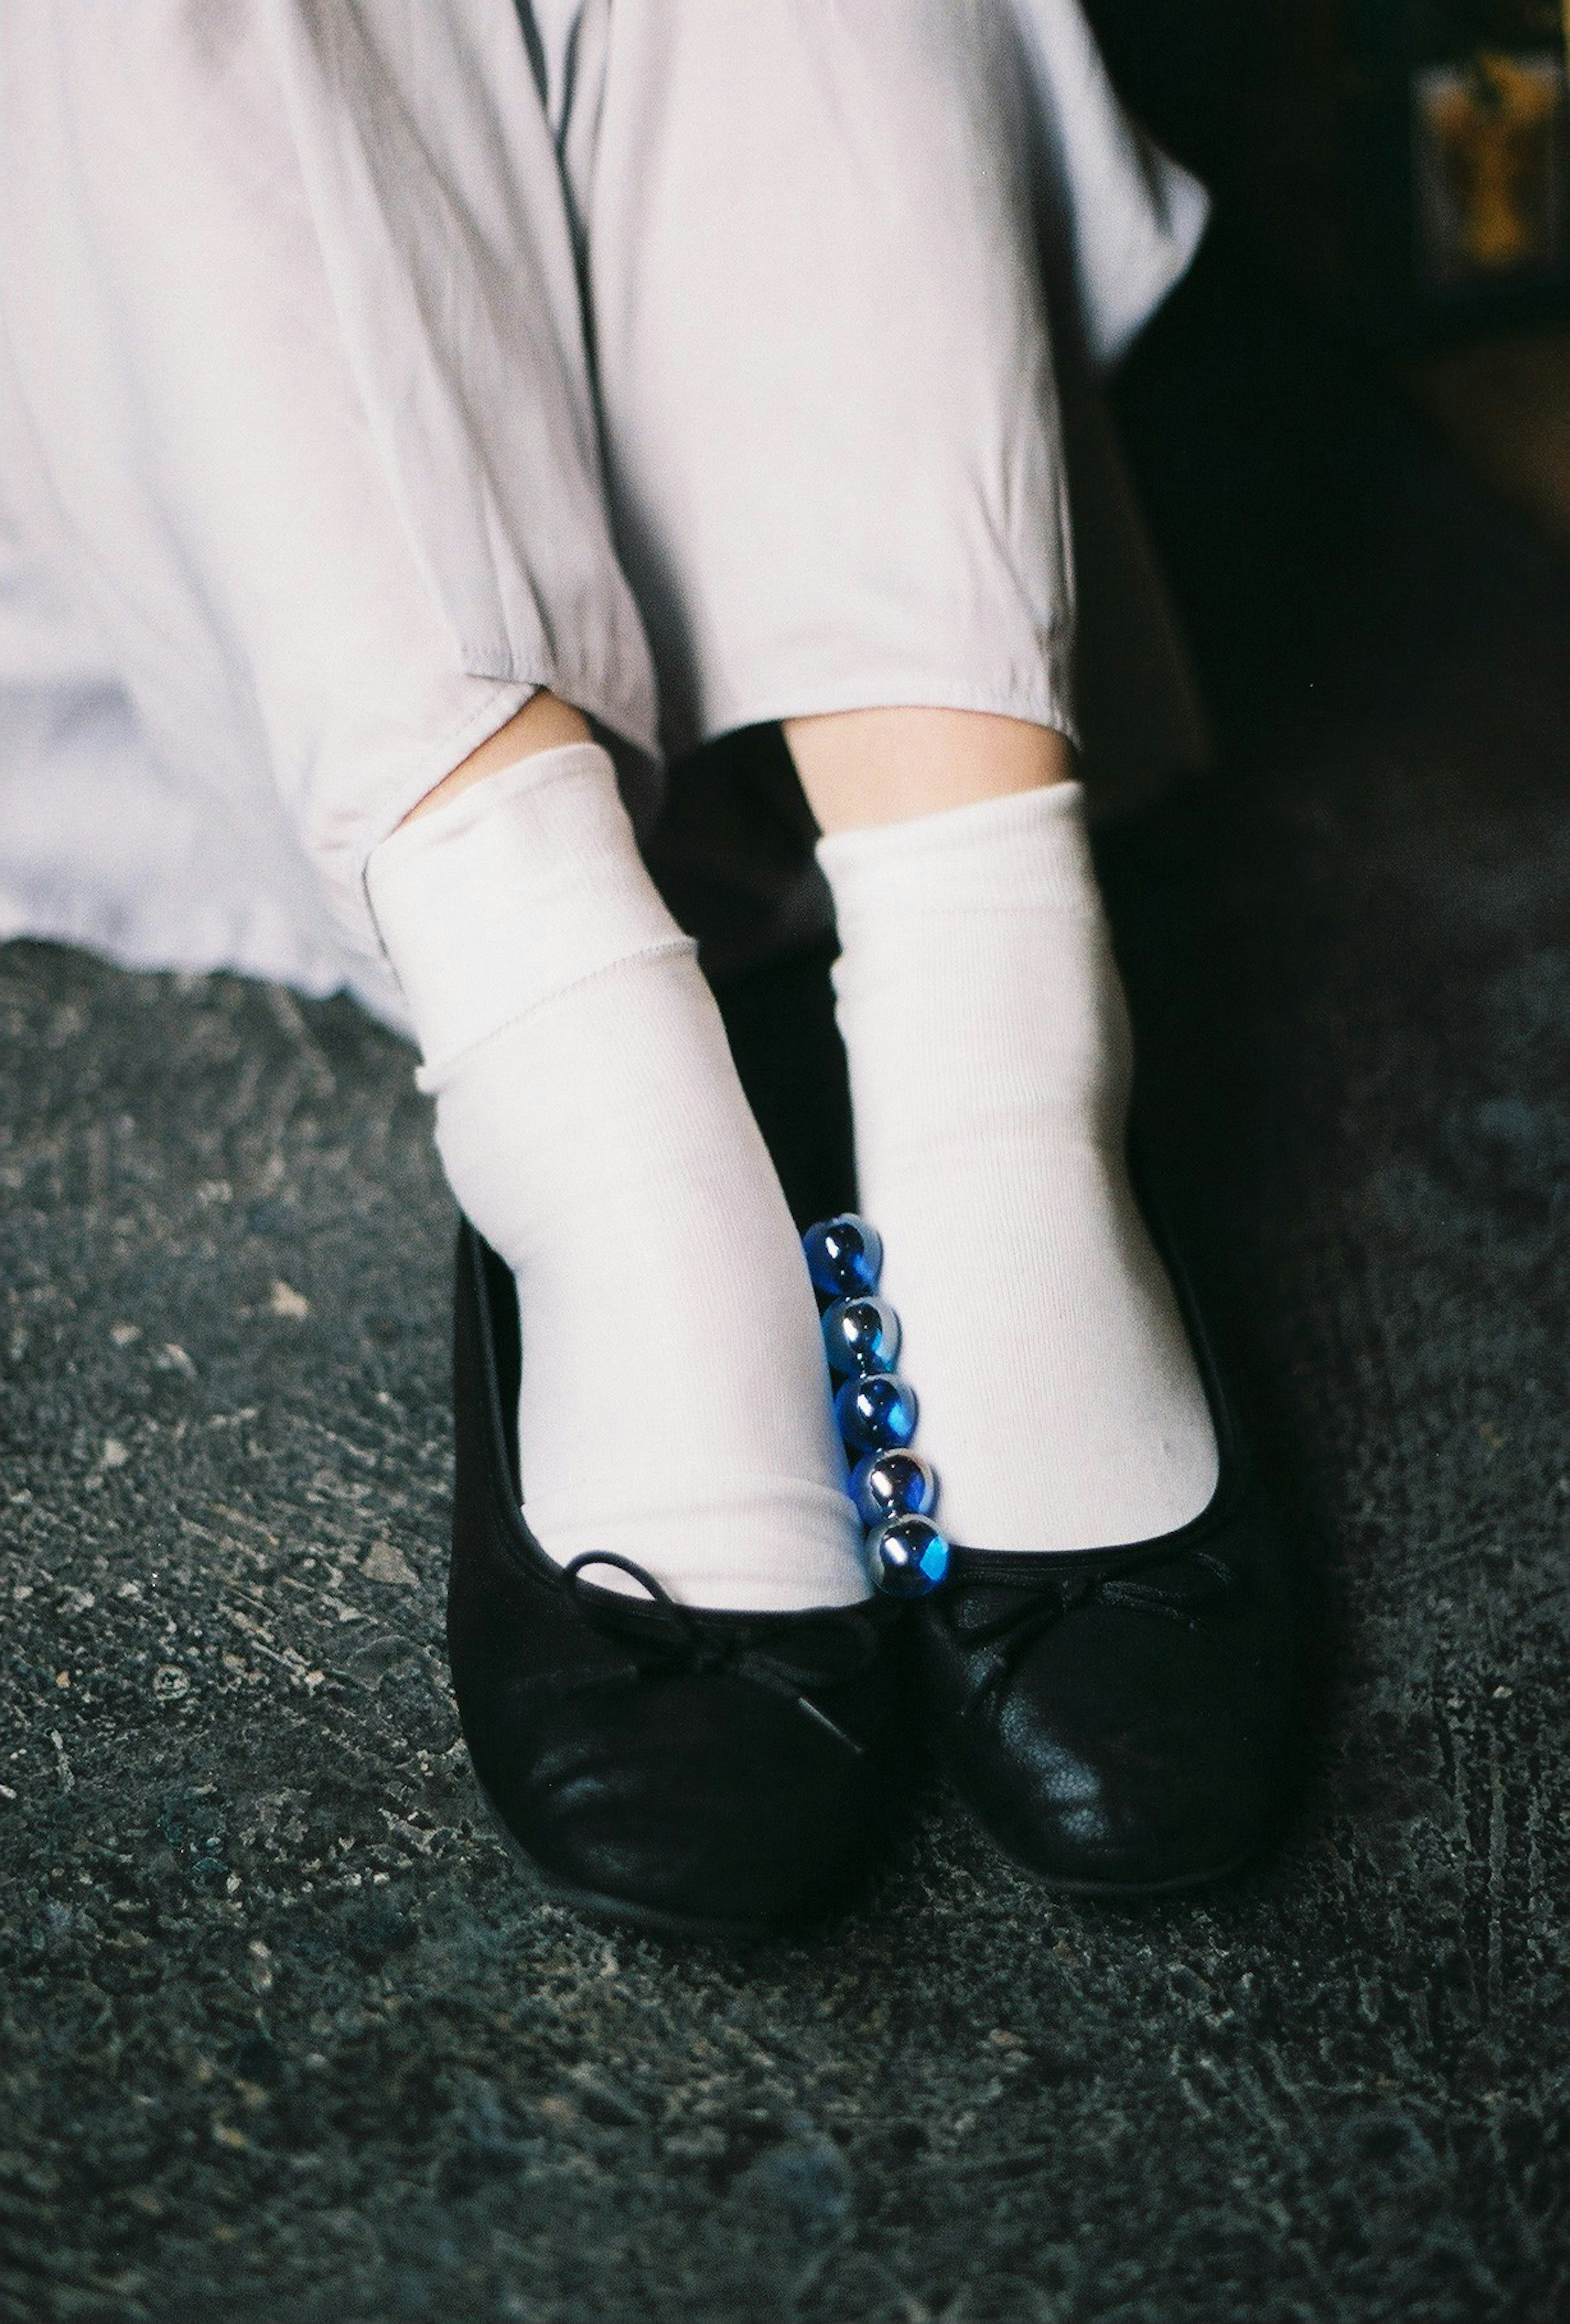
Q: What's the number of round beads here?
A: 5